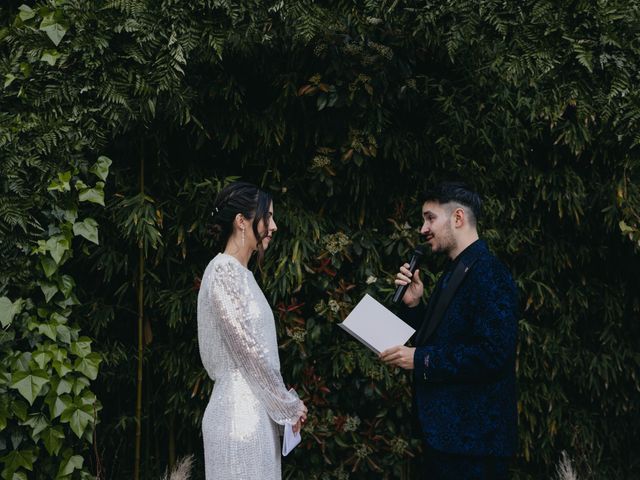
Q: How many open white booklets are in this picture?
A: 1